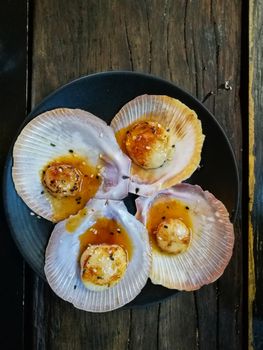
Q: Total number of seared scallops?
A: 4